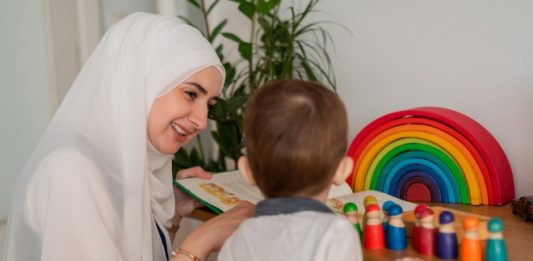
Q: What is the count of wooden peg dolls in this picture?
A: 10